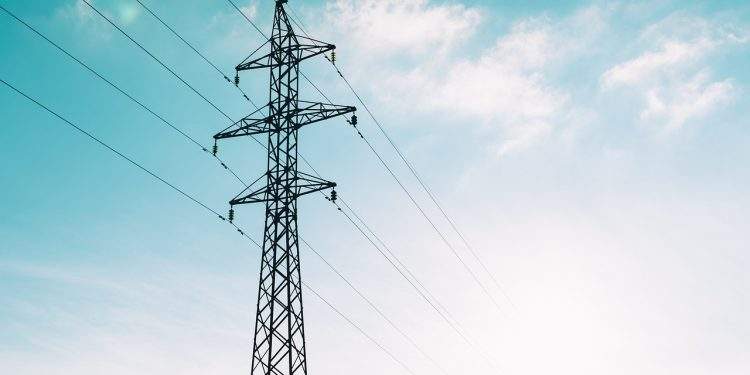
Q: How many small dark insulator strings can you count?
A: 6